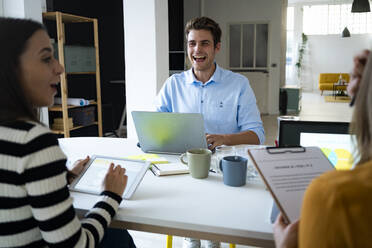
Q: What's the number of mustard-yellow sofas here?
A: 1